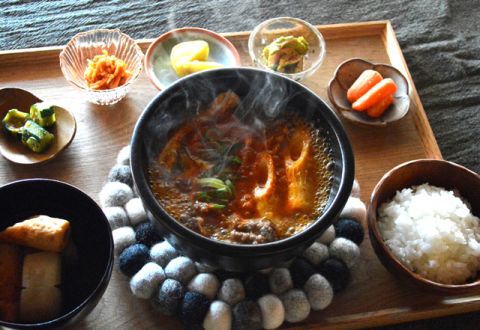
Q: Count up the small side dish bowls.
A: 5